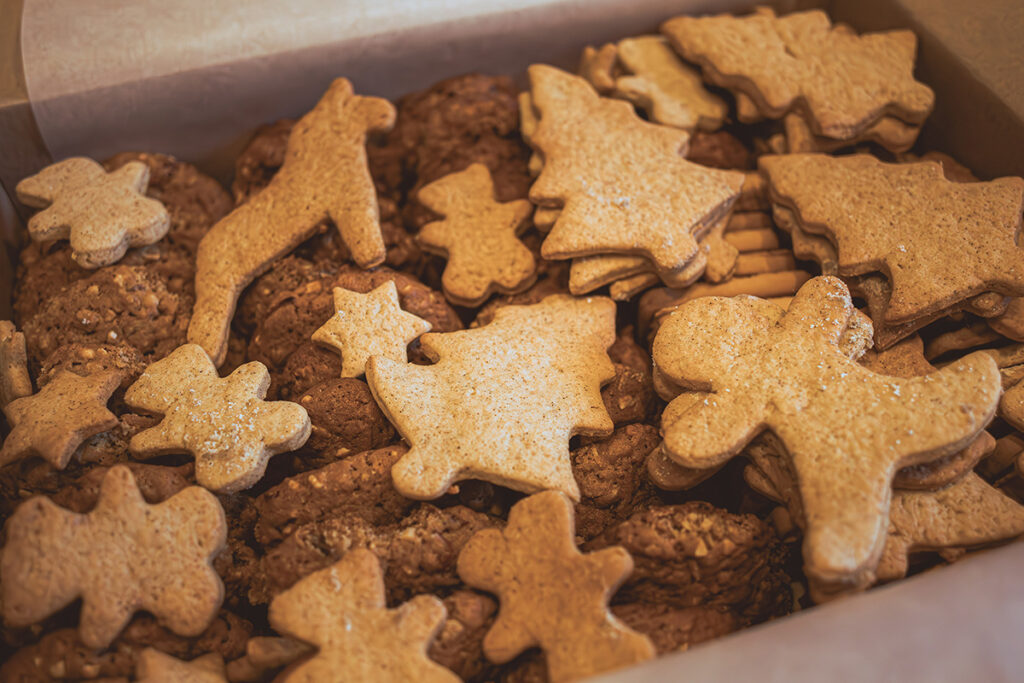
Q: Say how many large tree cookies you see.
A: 4